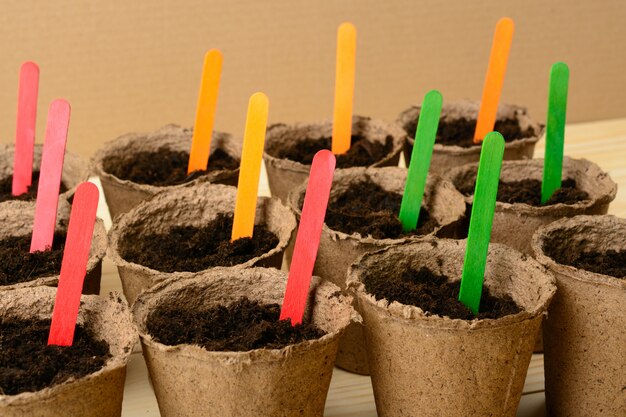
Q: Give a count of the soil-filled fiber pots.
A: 12